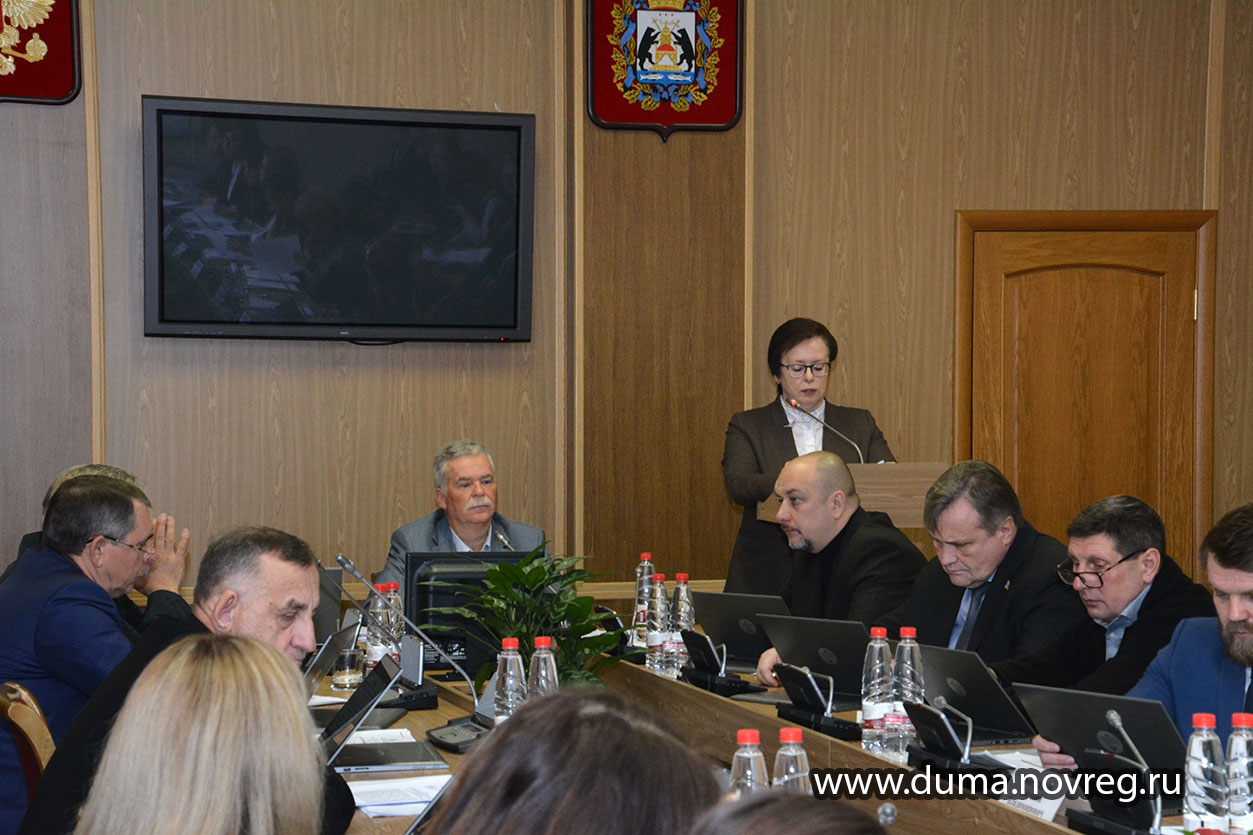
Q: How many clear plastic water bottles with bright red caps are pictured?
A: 13